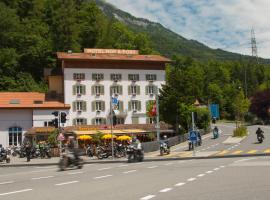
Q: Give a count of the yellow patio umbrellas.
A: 3